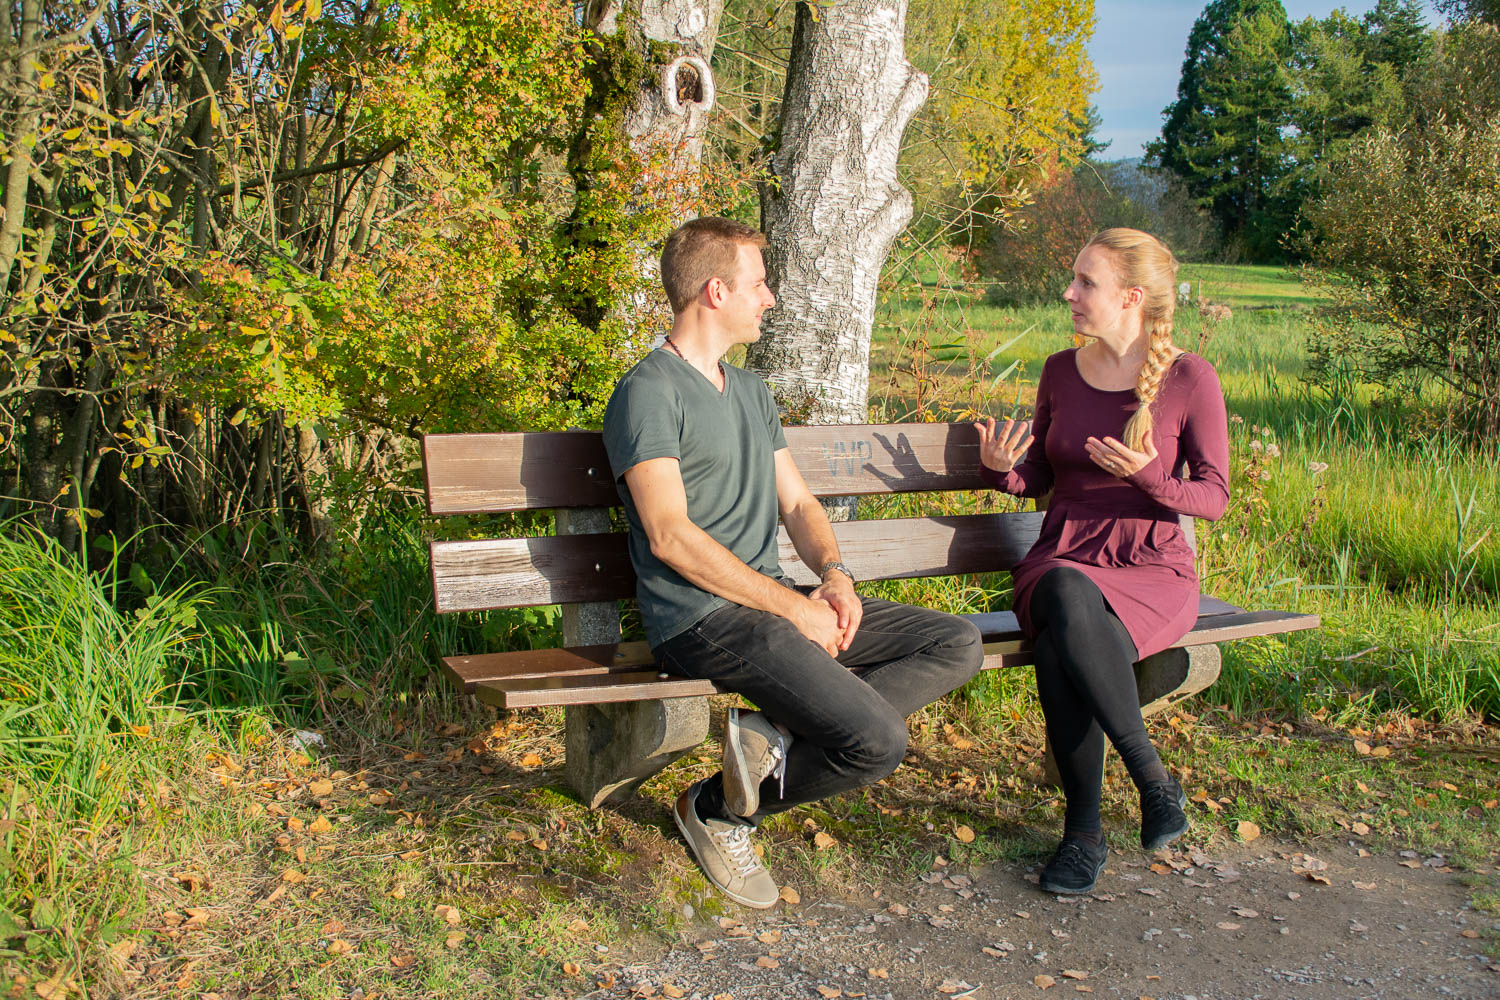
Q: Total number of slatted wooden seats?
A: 1